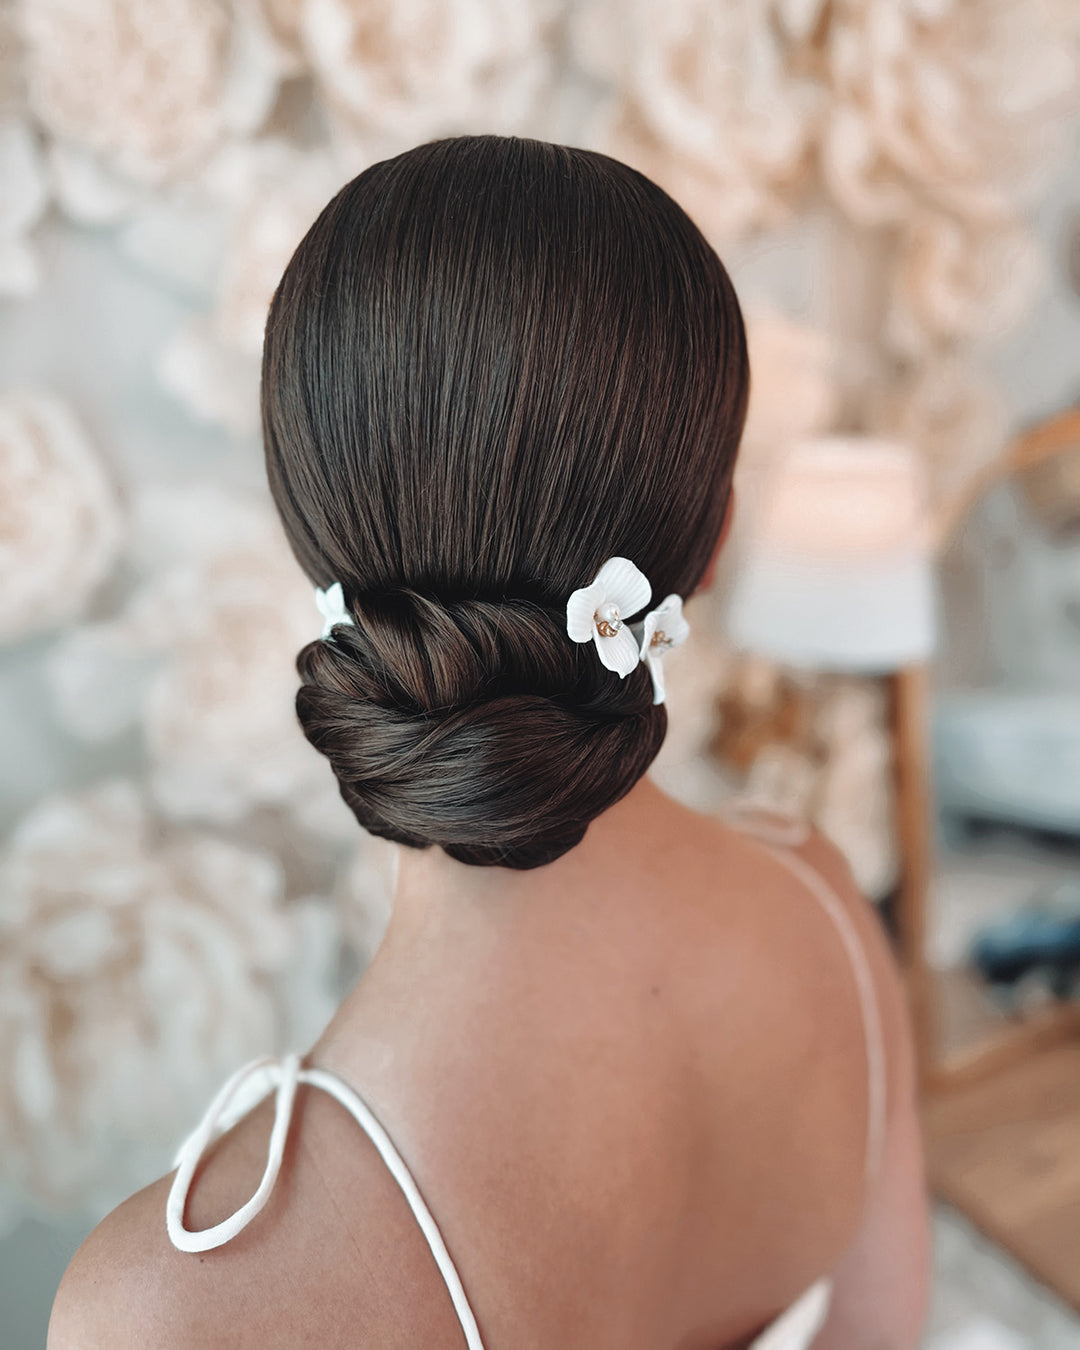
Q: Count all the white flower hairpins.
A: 3